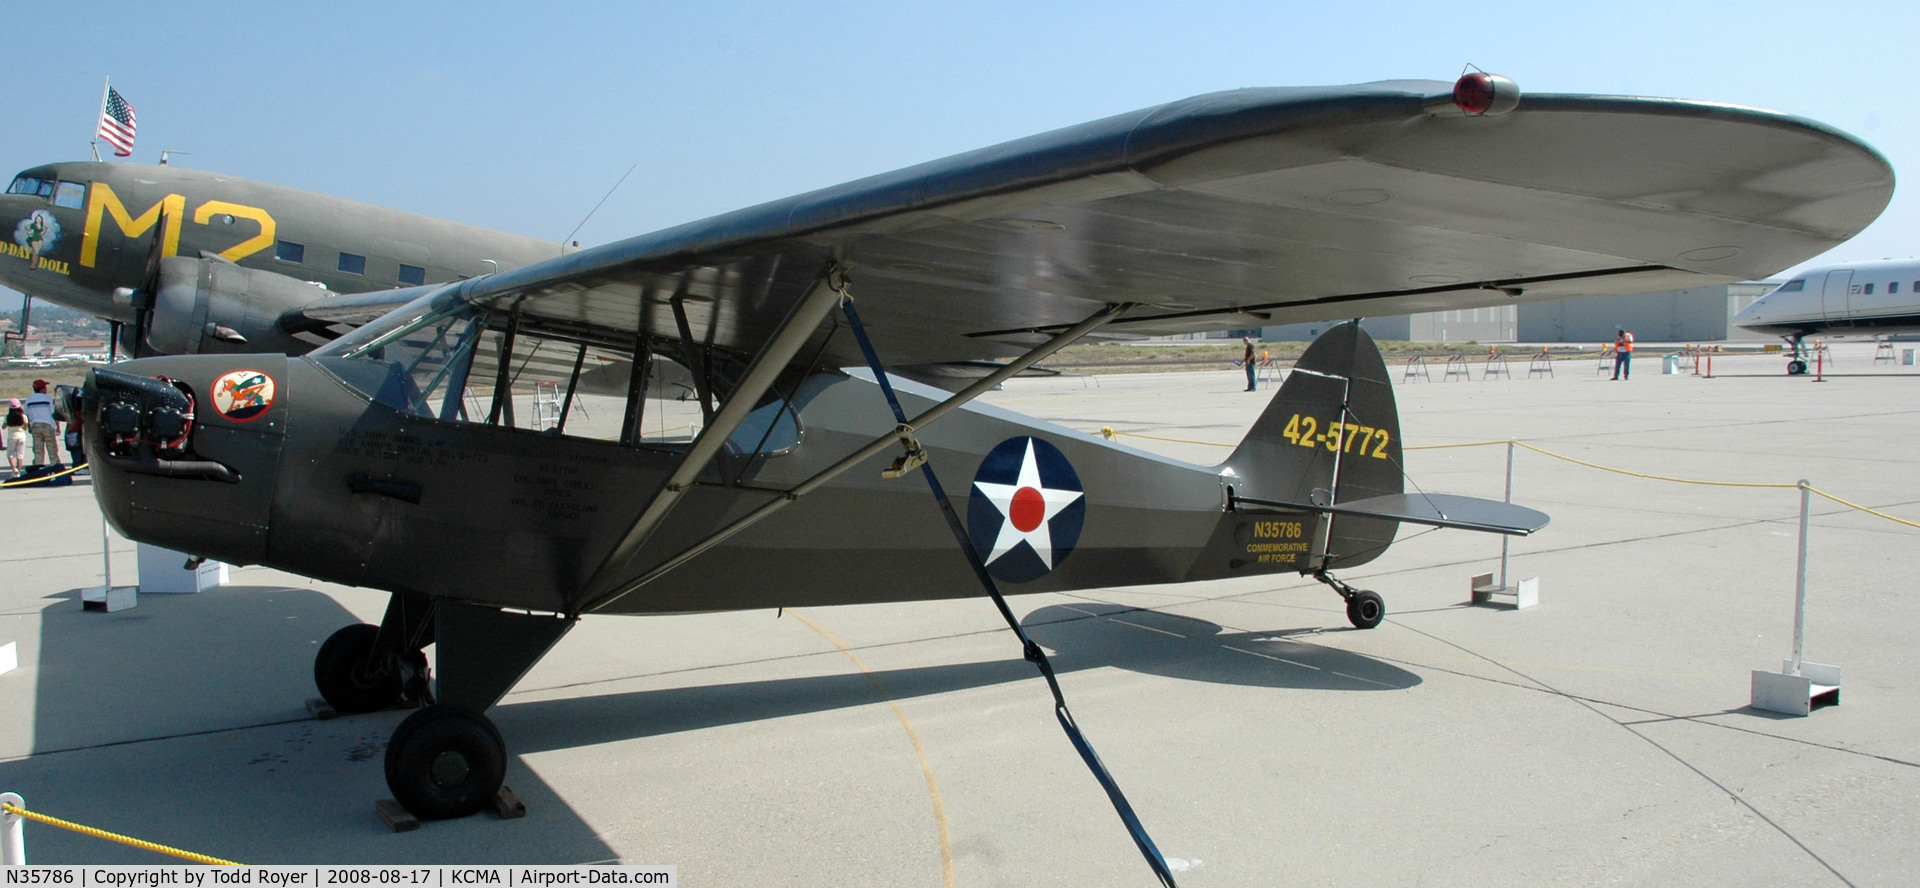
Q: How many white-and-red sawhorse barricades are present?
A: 9